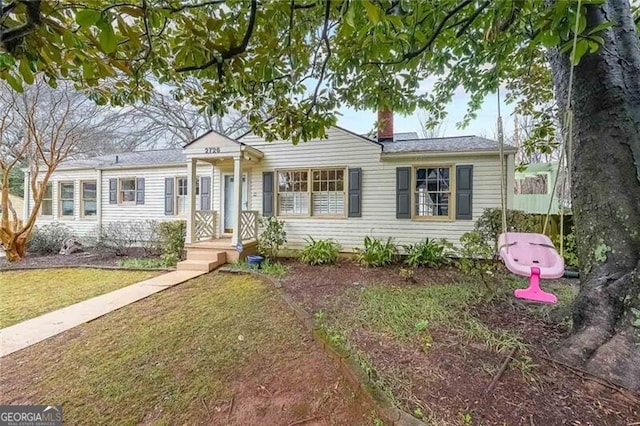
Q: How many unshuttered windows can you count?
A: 3